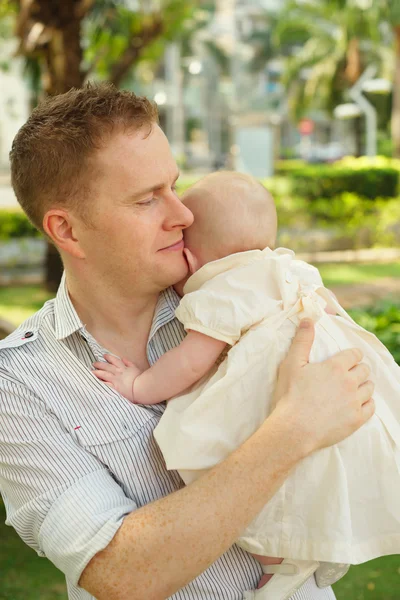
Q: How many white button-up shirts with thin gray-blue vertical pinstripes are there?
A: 1